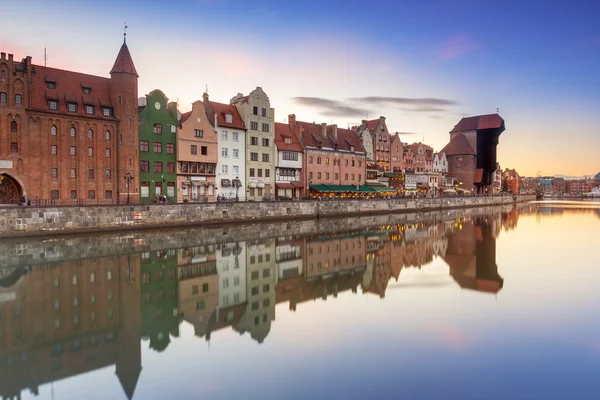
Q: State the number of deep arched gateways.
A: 1